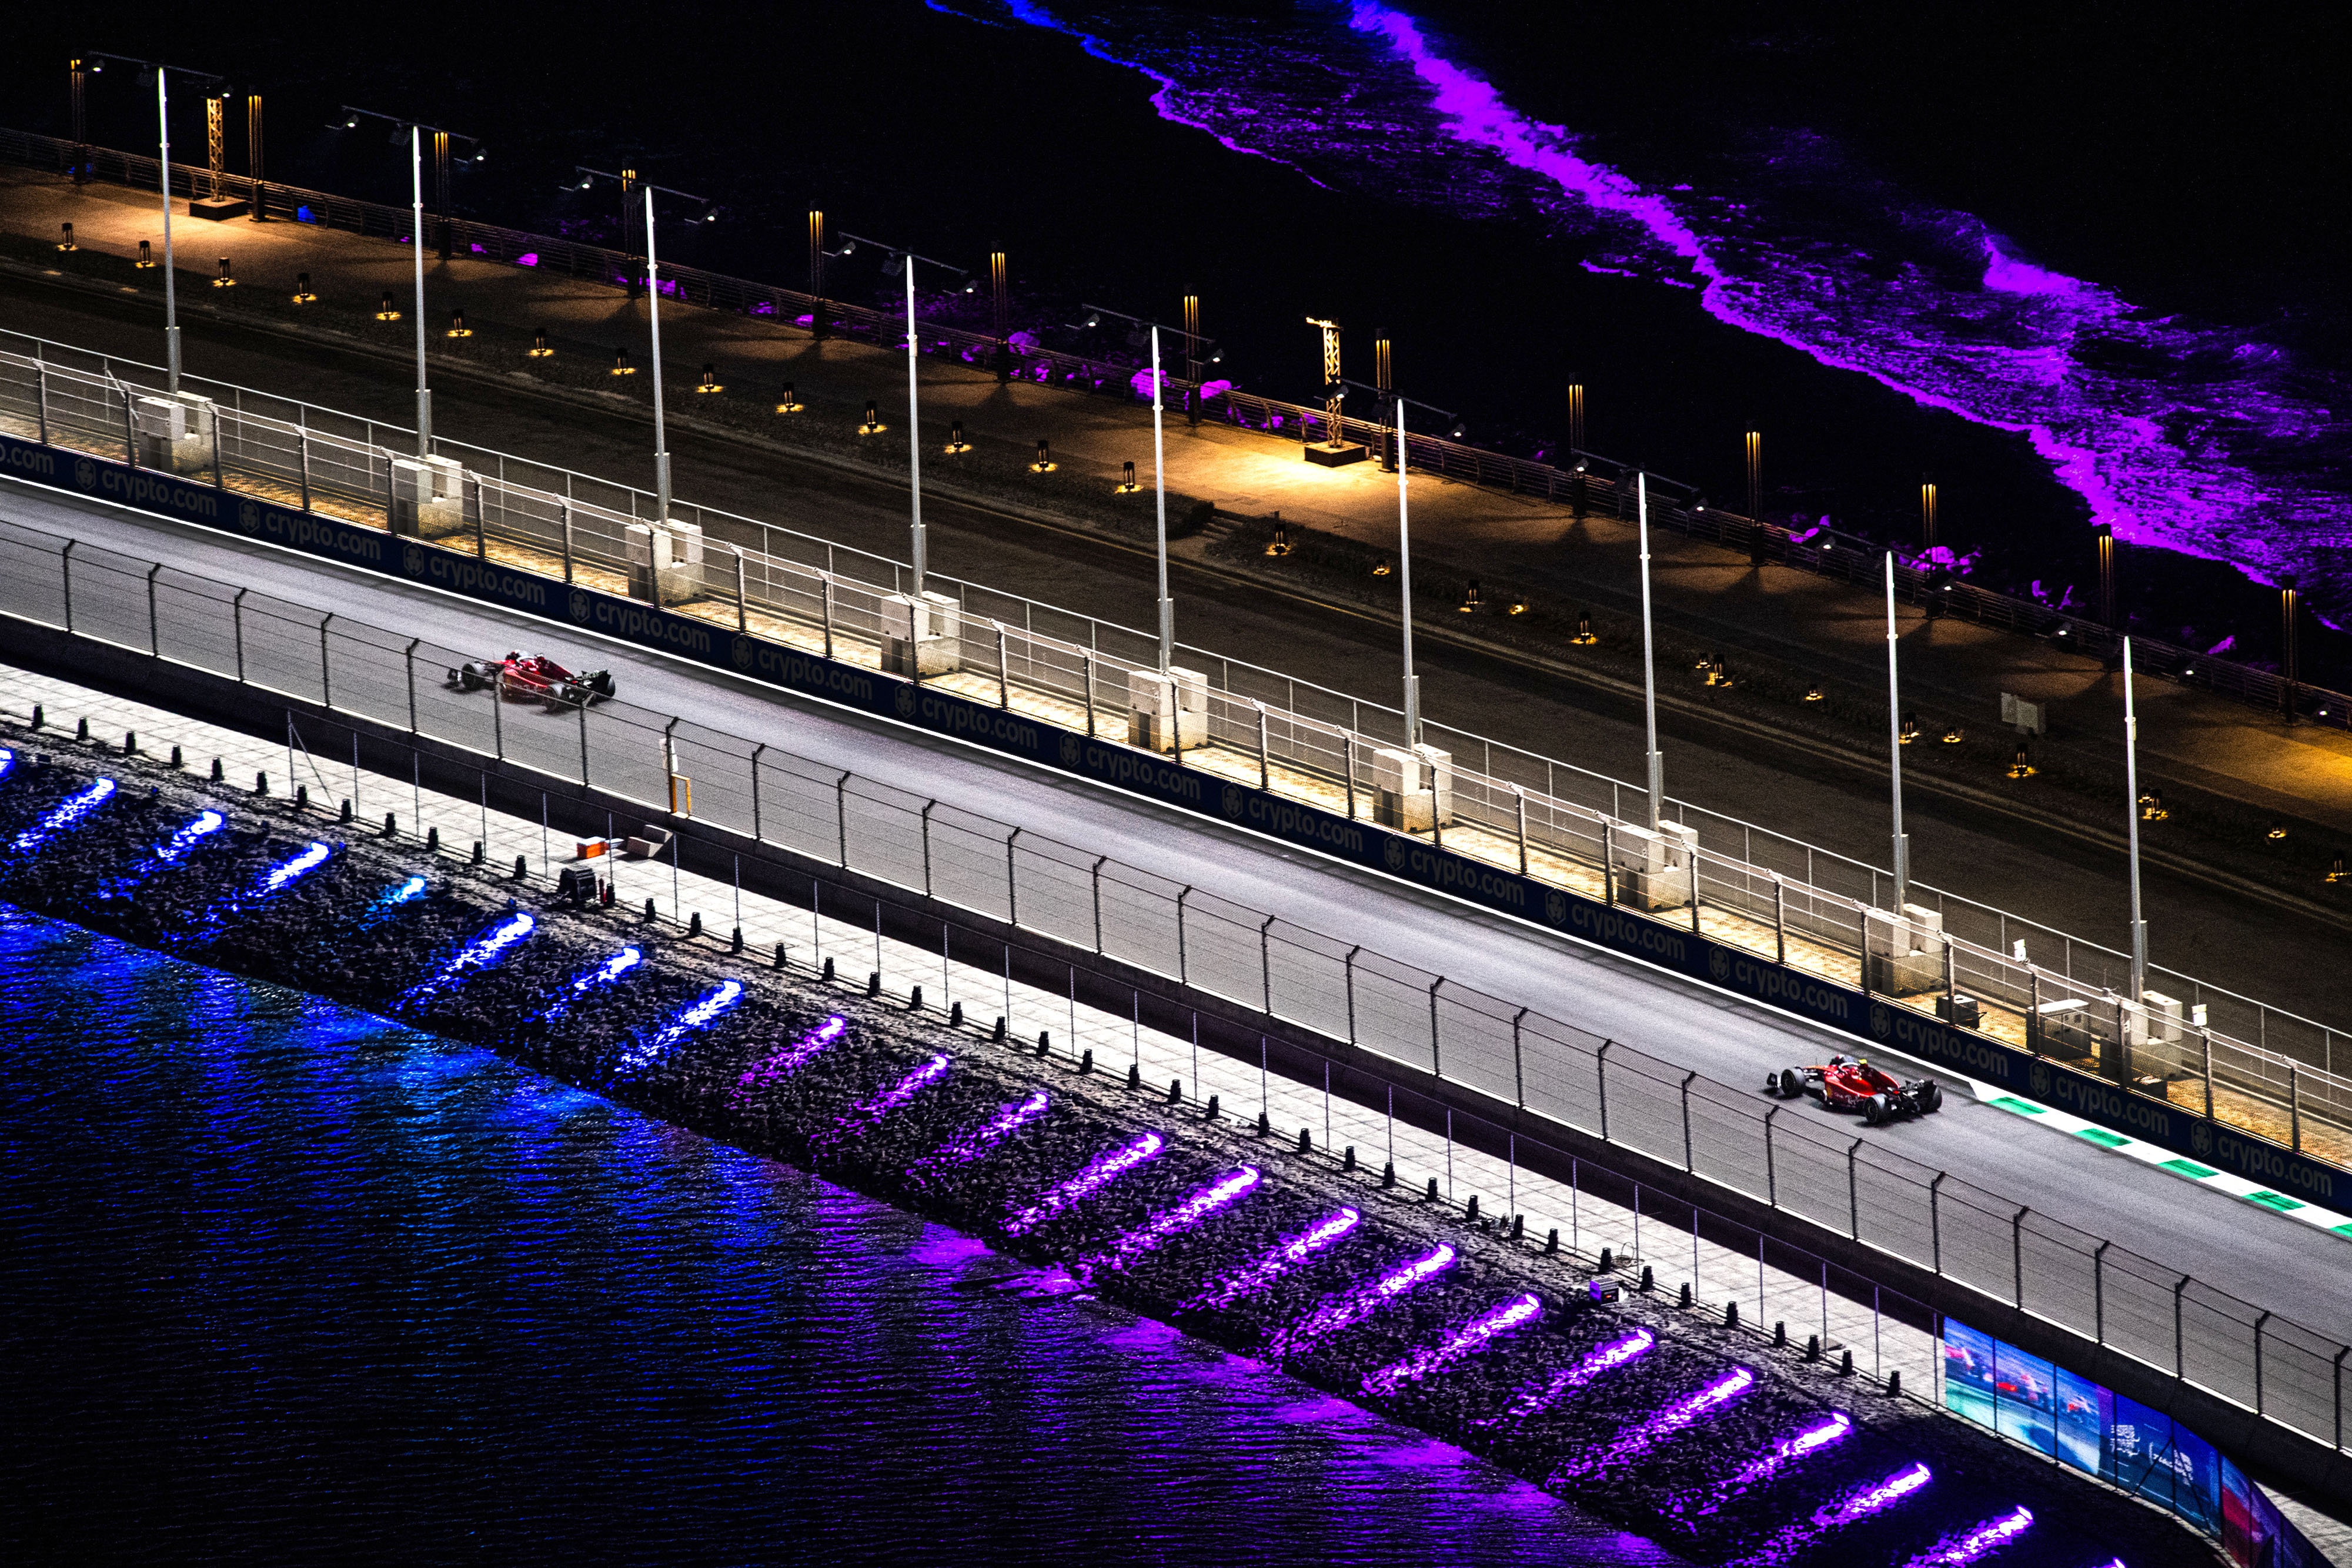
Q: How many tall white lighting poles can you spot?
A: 9